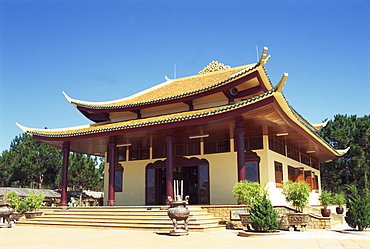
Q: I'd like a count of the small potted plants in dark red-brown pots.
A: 2